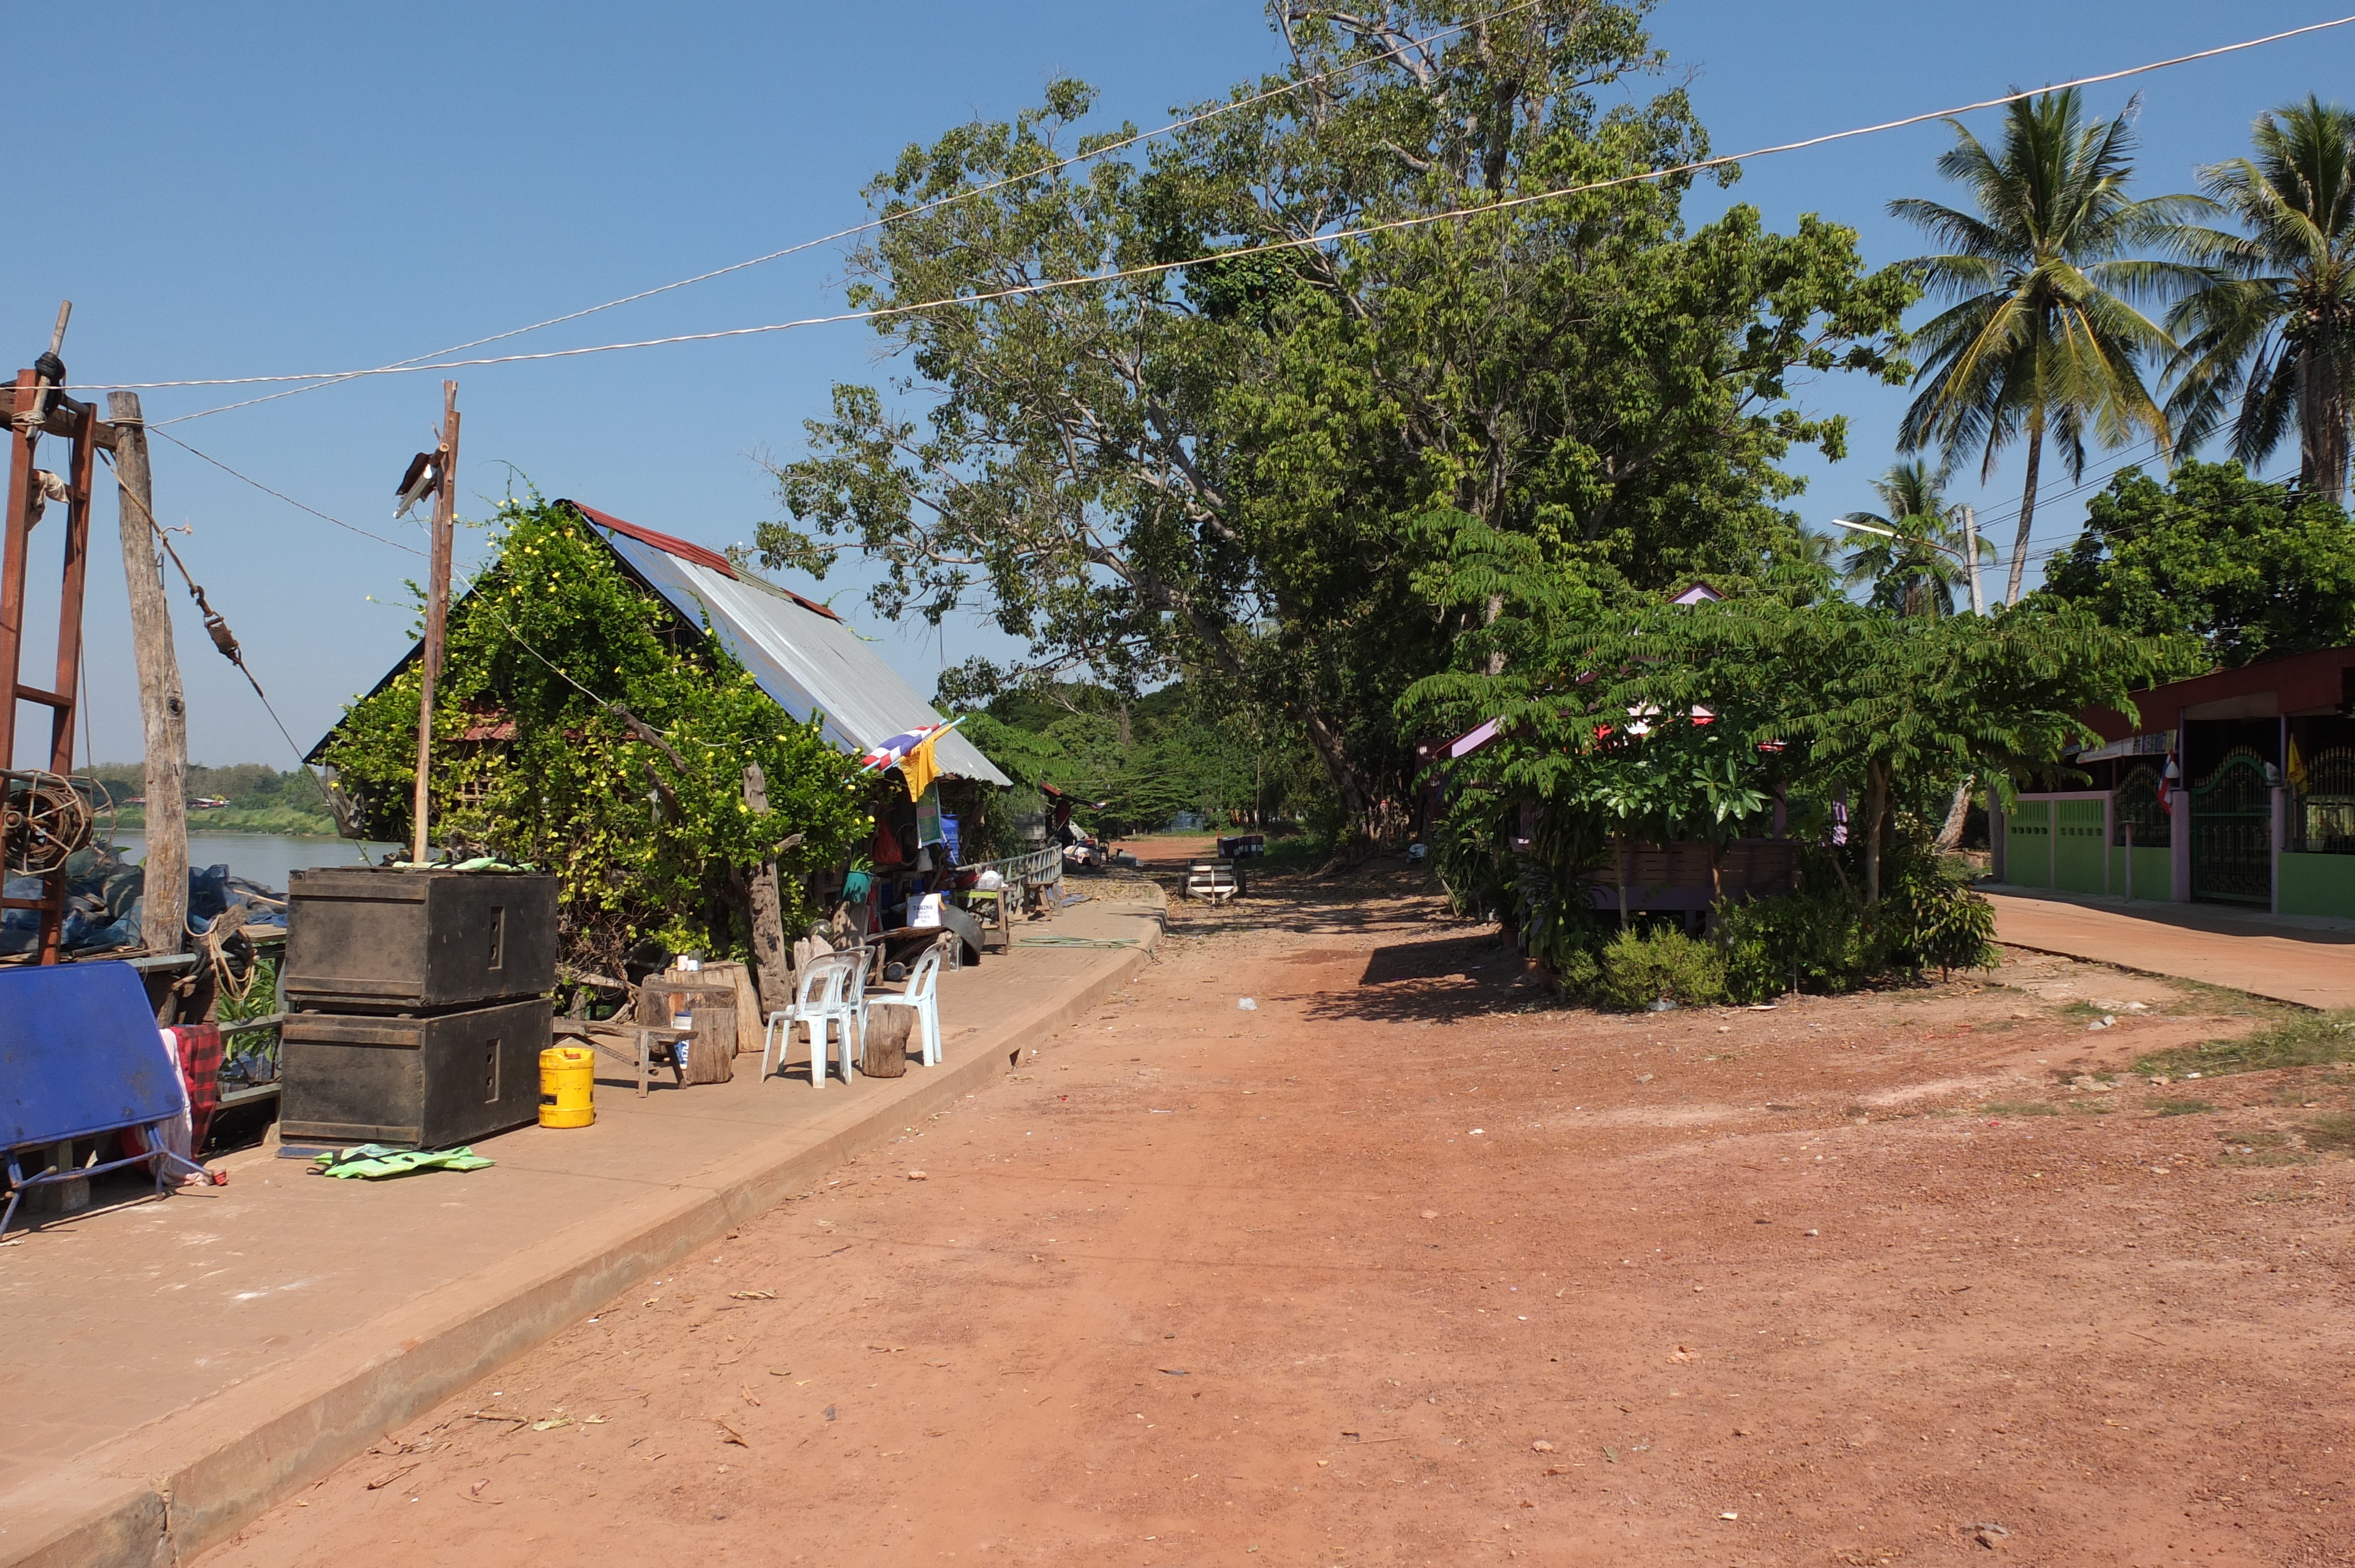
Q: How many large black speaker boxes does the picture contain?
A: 2